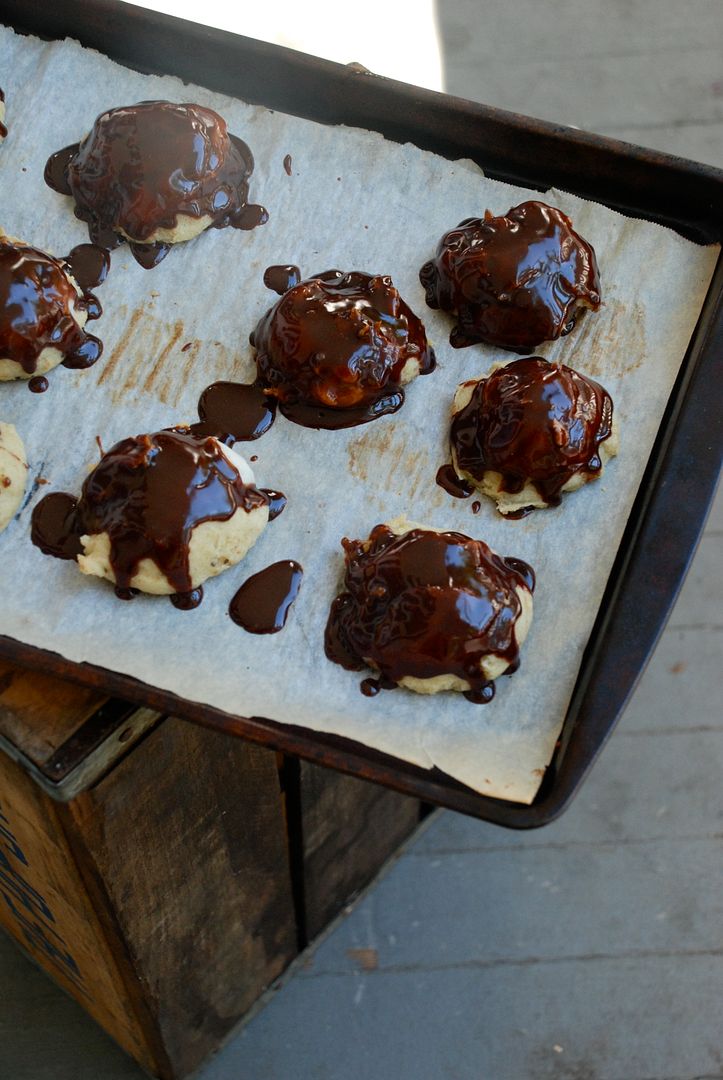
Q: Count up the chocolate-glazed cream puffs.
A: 7